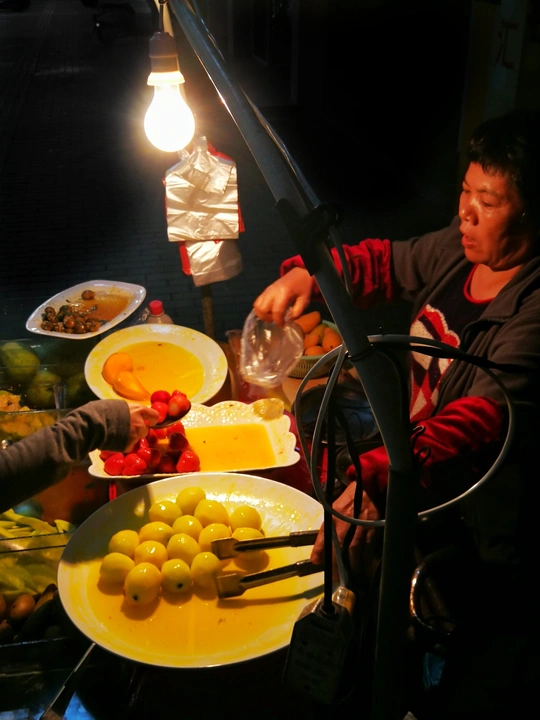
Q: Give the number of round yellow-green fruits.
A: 15